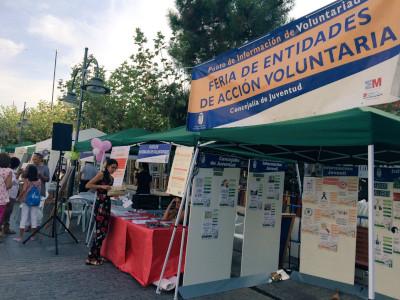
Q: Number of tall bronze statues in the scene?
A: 0